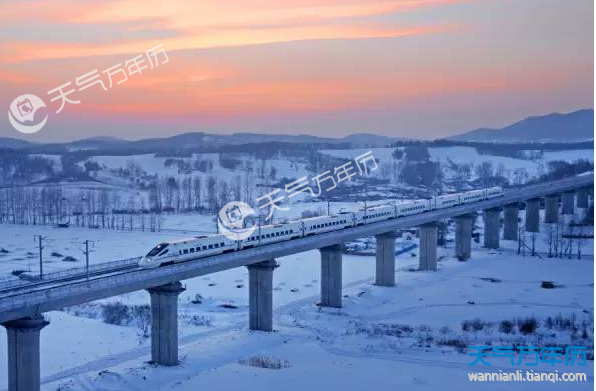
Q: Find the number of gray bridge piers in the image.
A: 13